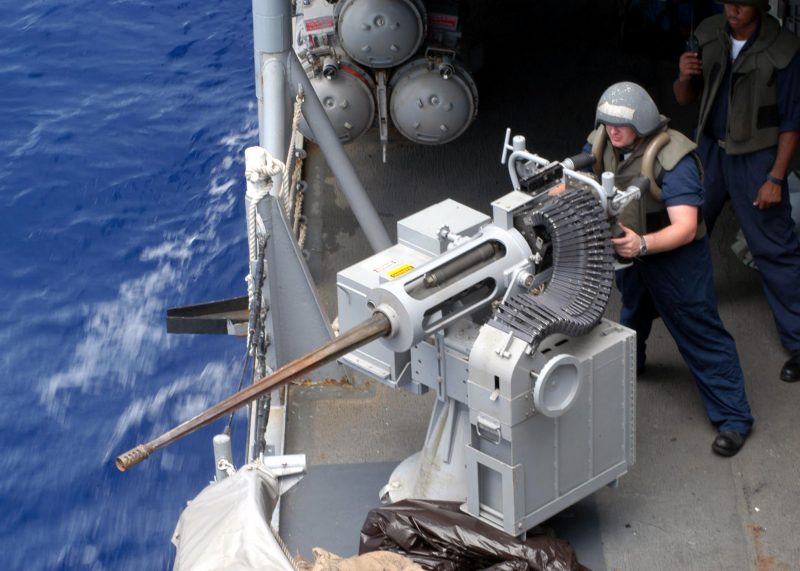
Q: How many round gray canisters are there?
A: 3